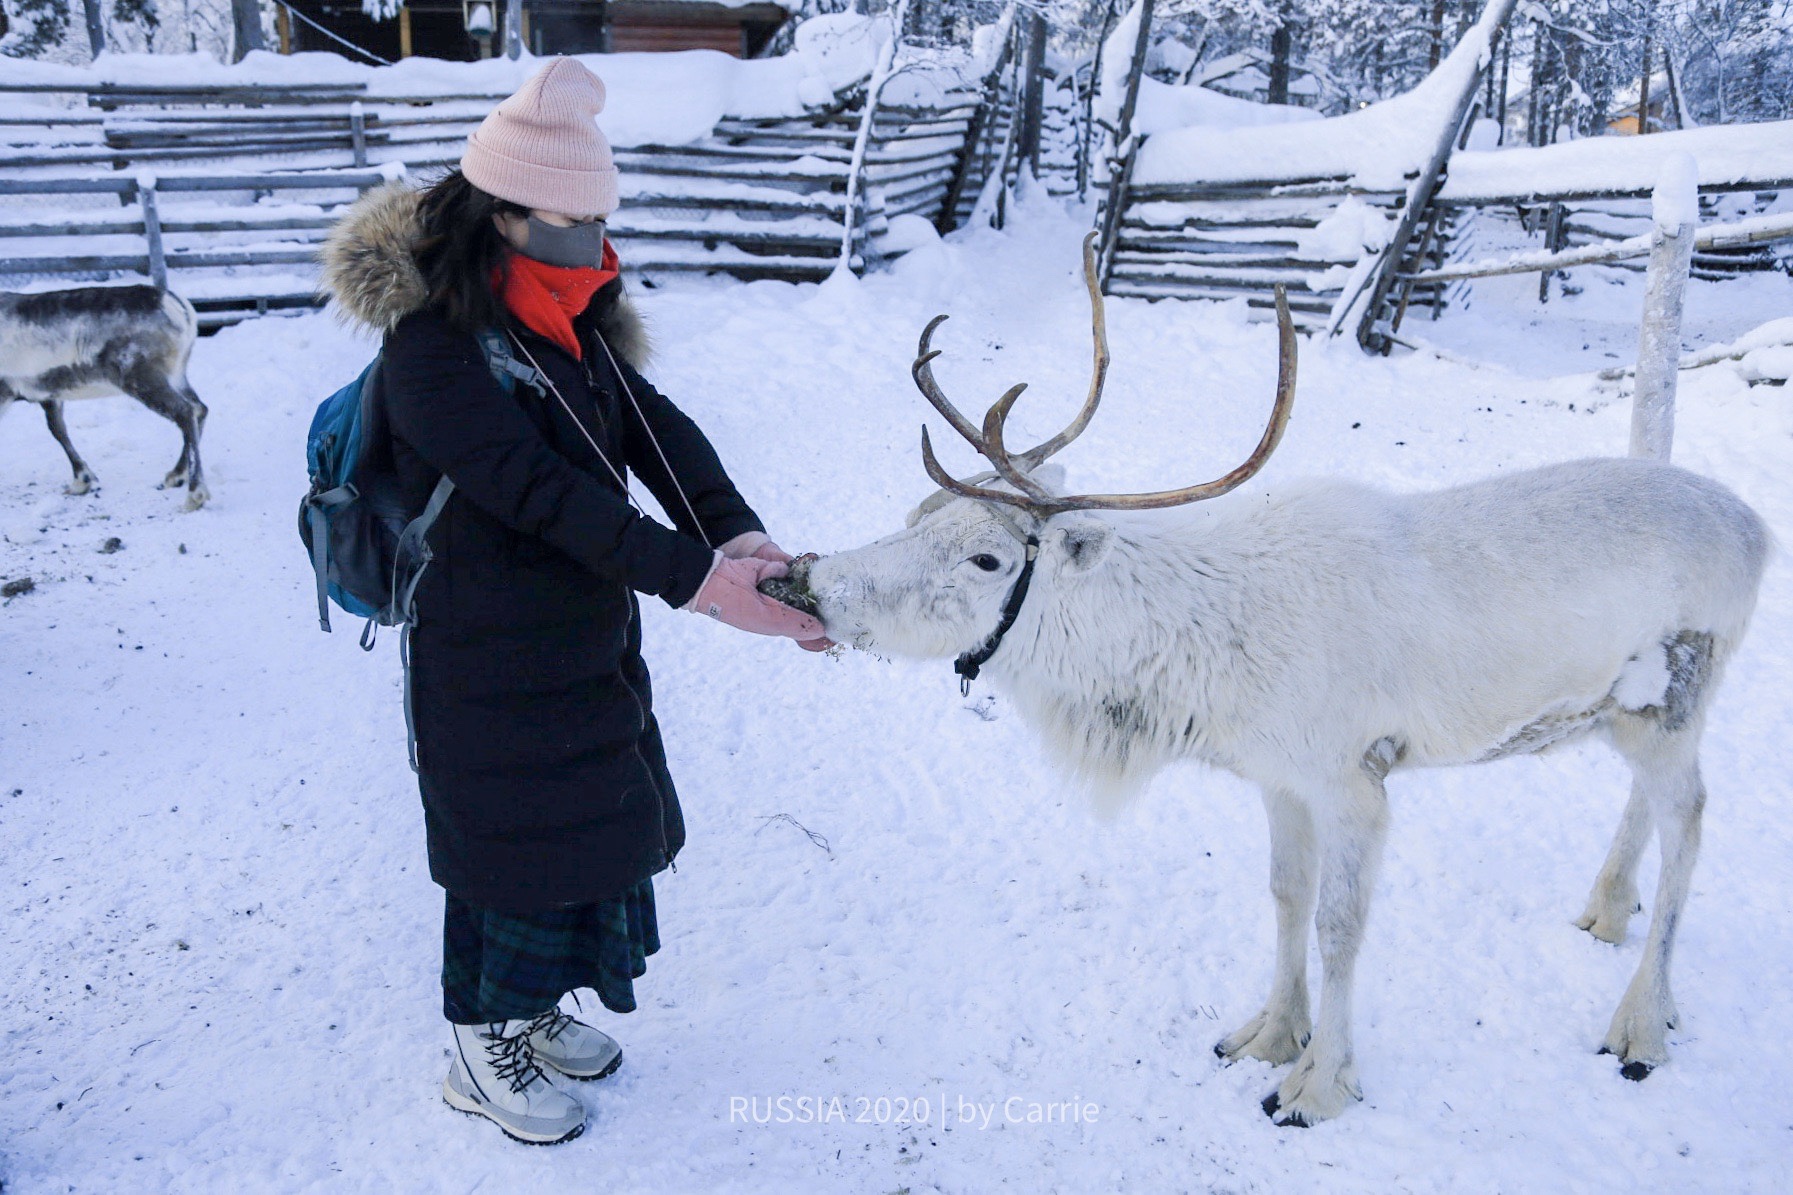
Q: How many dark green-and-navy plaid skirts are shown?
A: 1